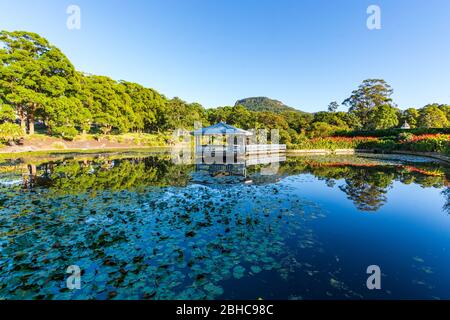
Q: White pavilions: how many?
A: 1